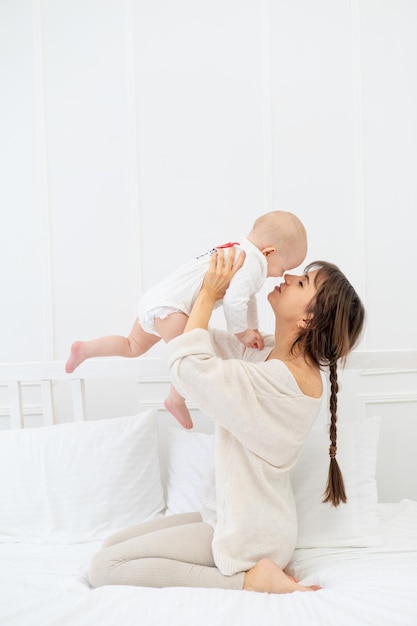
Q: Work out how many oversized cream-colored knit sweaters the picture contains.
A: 1